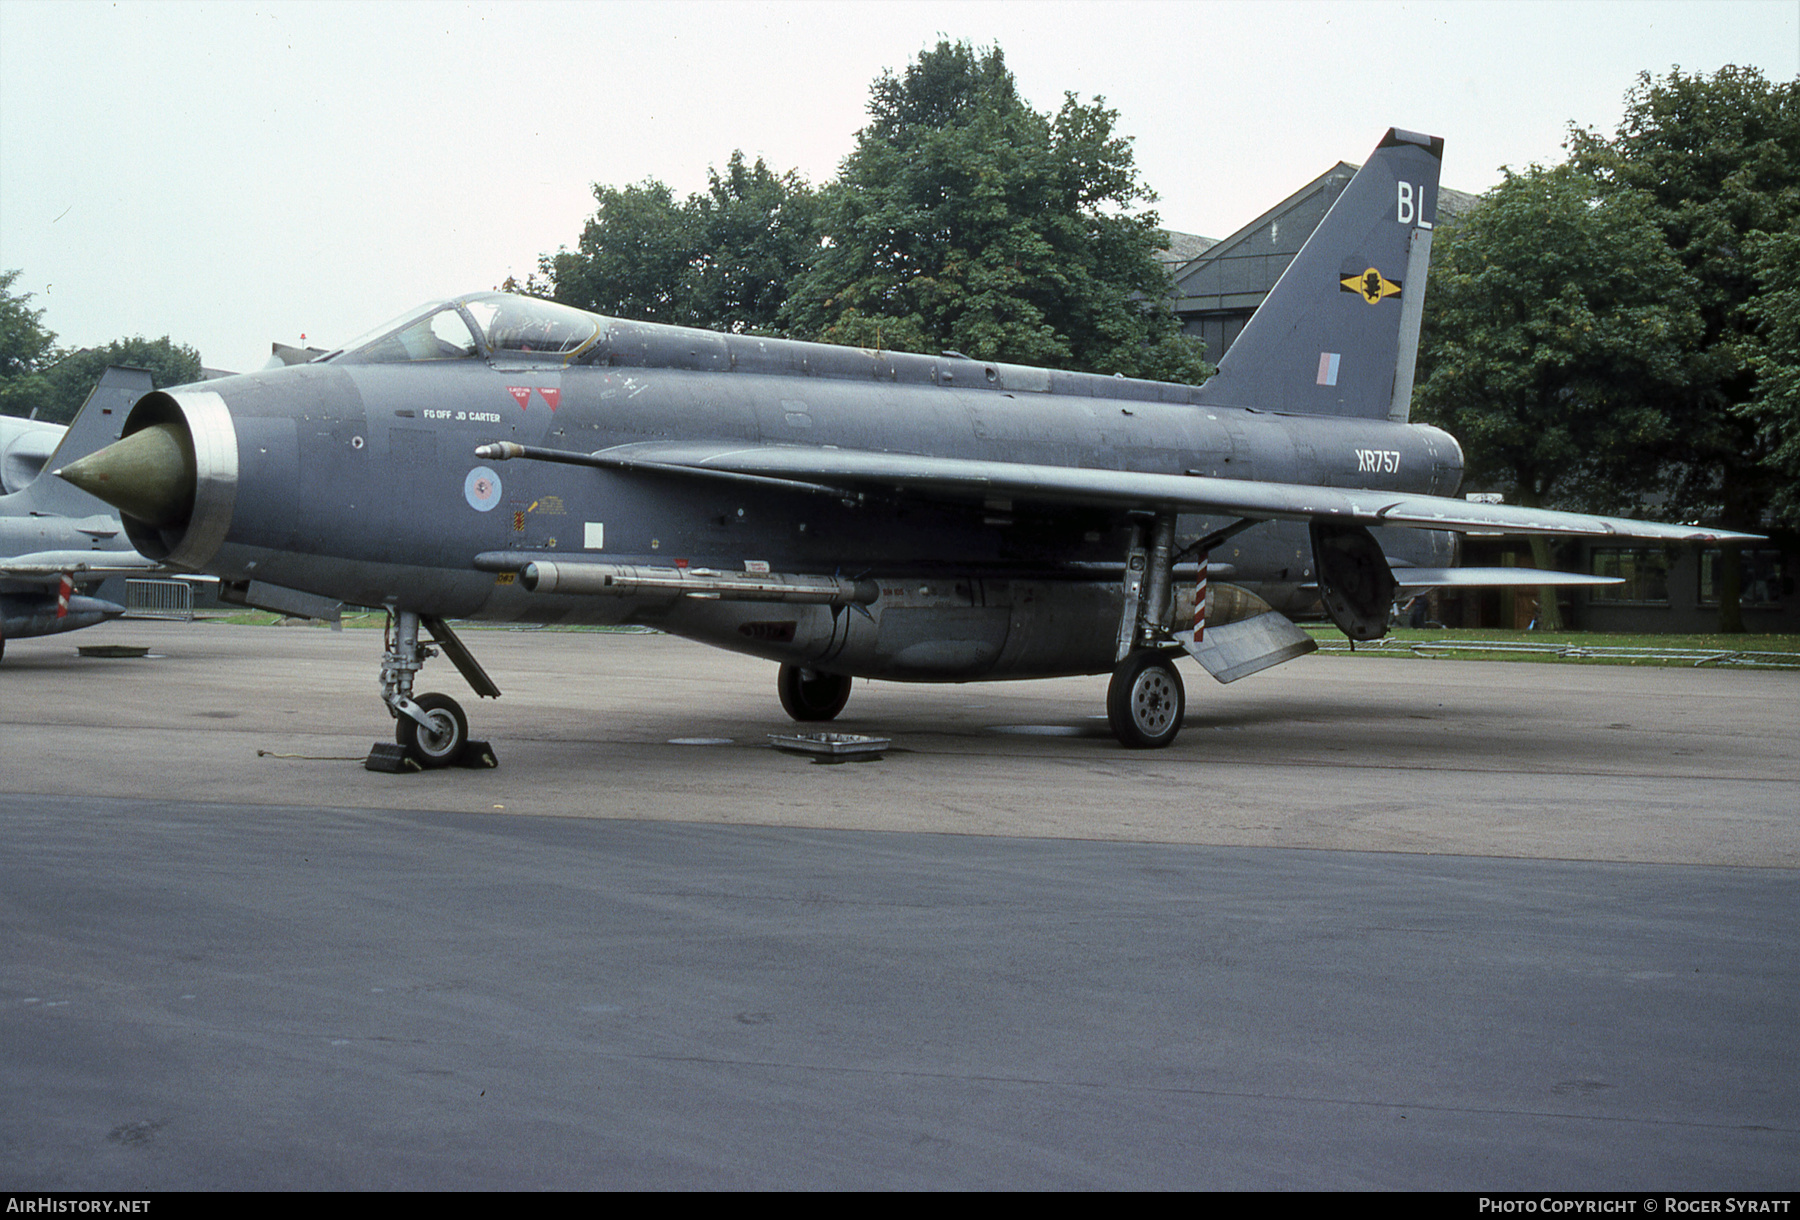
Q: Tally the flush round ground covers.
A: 2